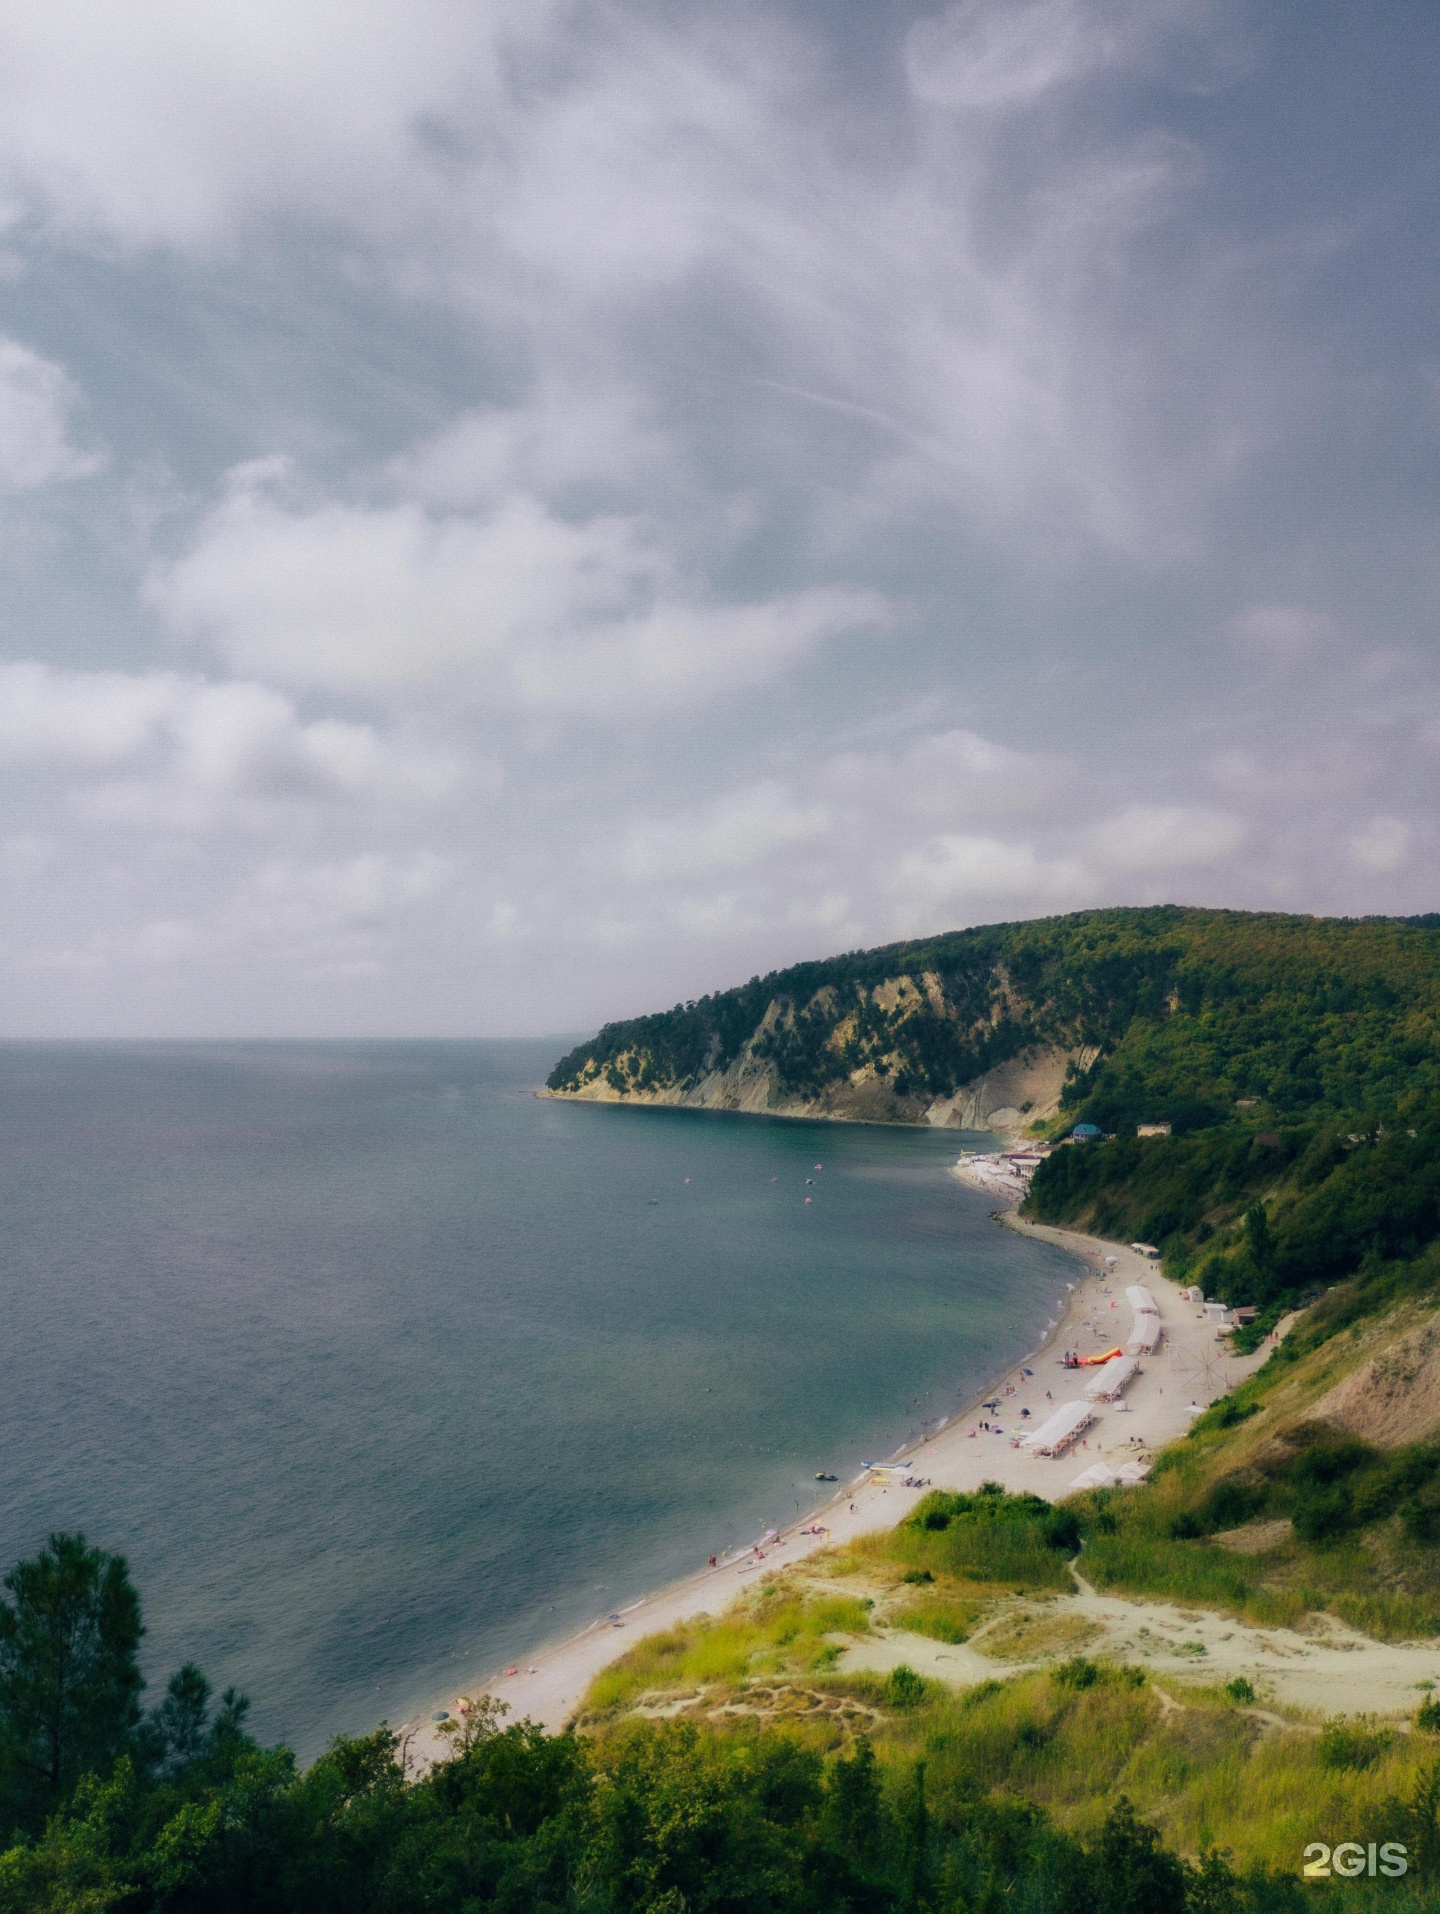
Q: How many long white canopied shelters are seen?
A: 4